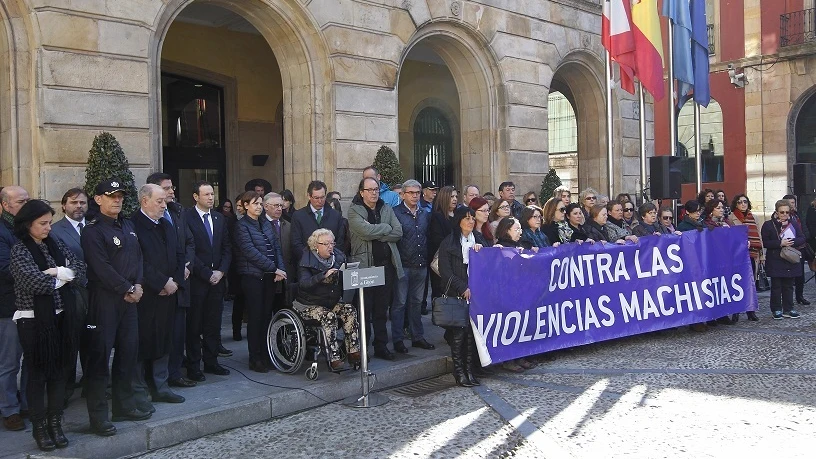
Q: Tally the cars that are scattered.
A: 0